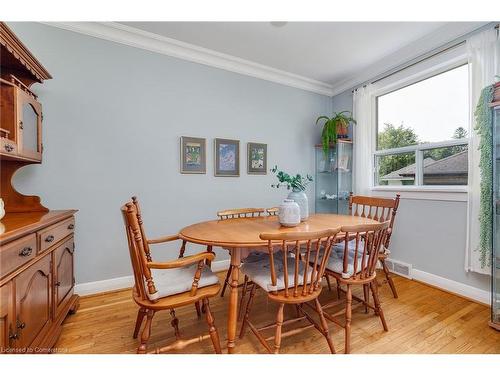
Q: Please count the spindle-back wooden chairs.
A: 6